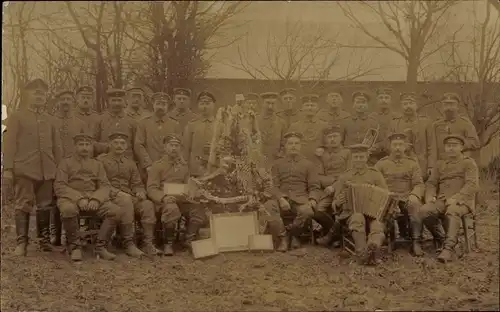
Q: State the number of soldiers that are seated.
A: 8